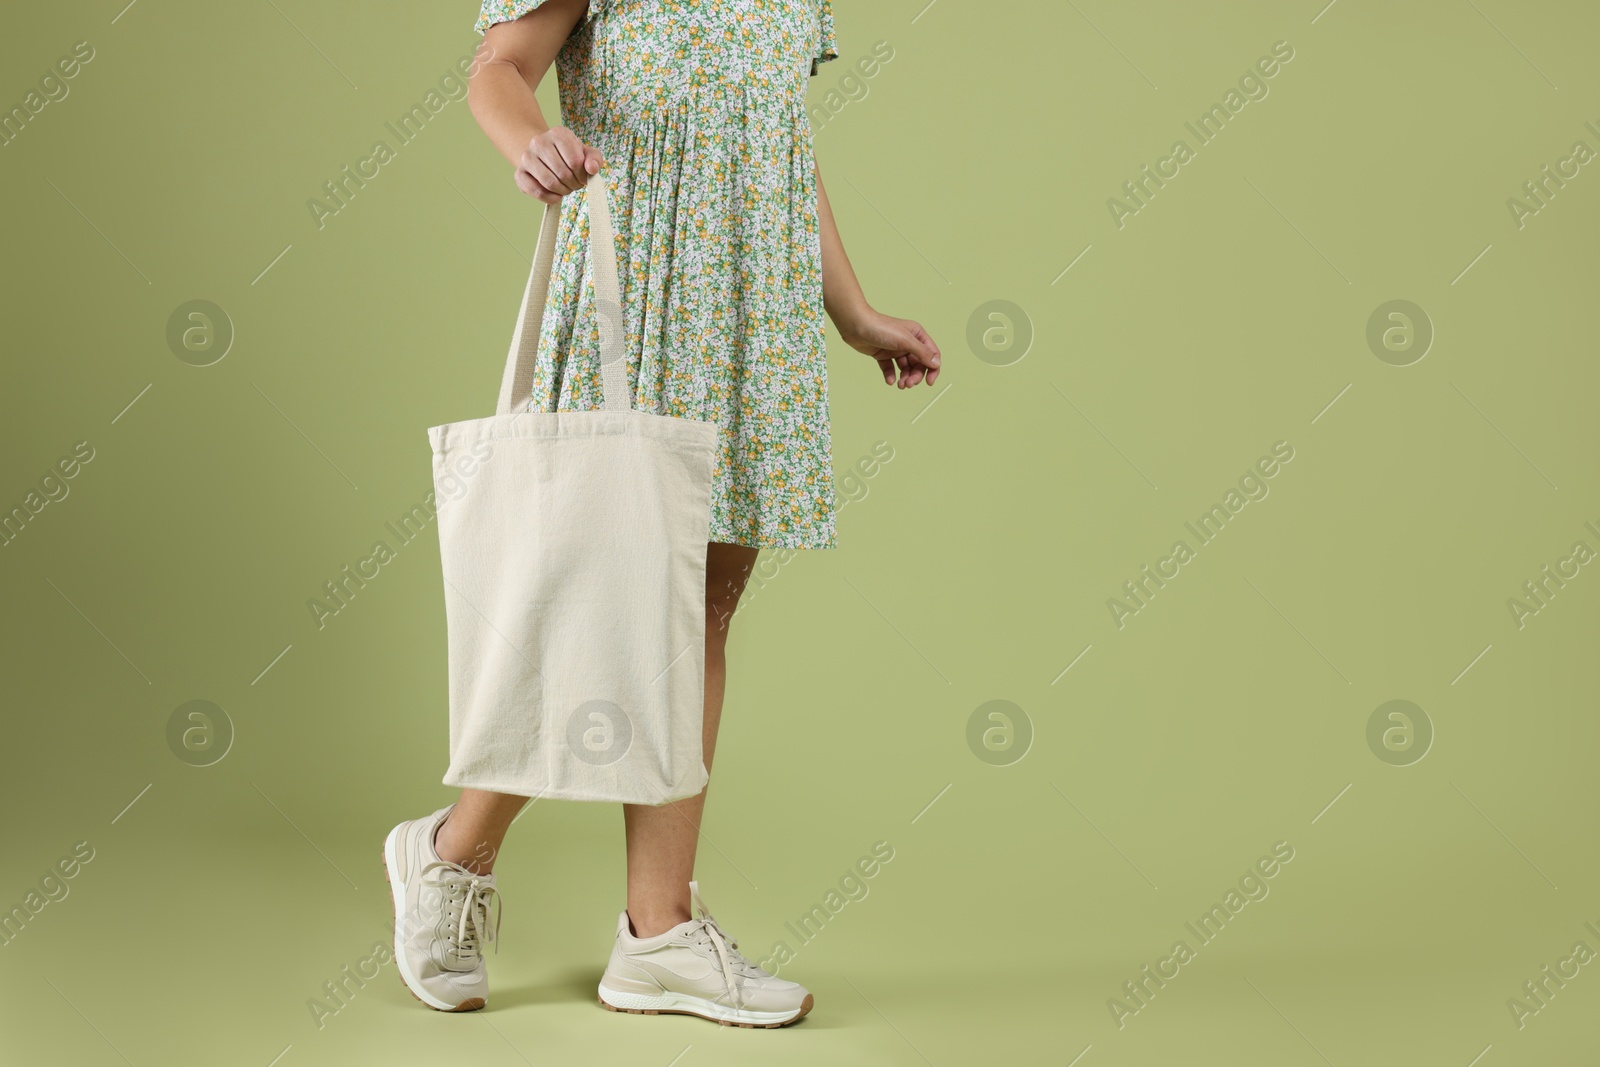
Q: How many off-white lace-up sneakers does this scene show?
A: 2